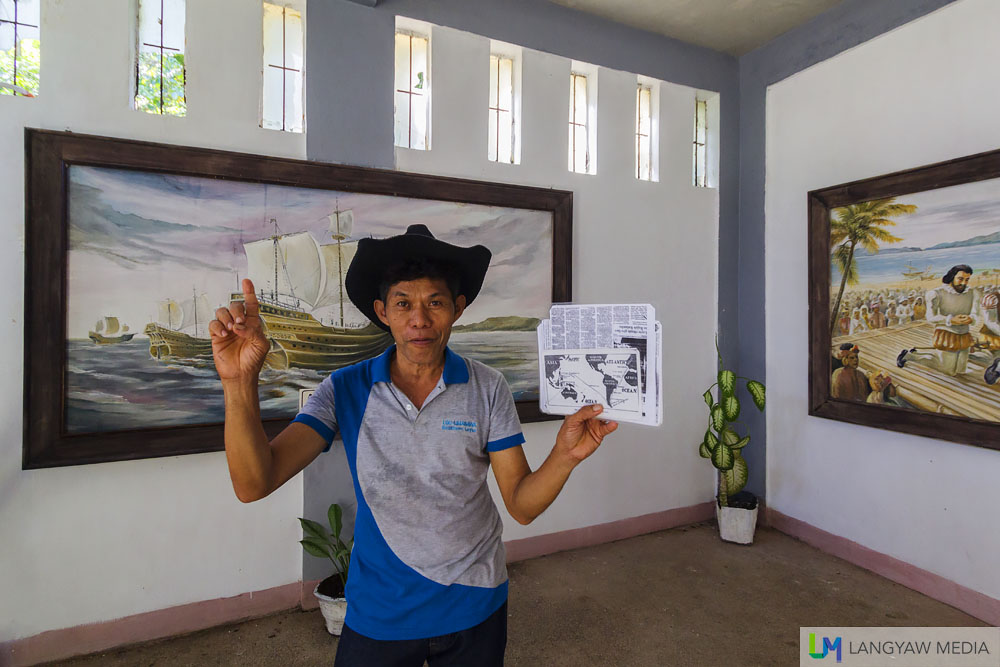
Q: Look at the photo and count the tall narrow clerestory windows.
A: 8